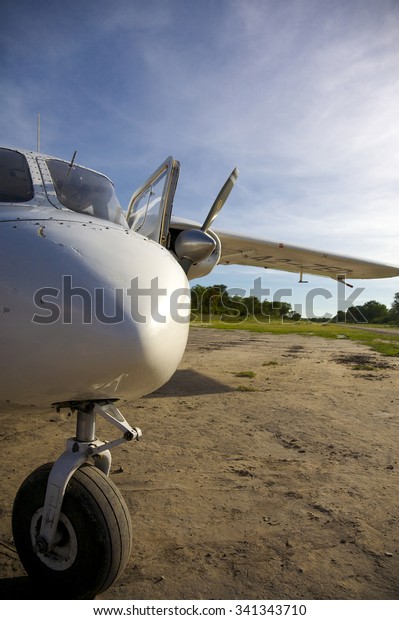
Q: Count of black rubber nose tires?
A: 1